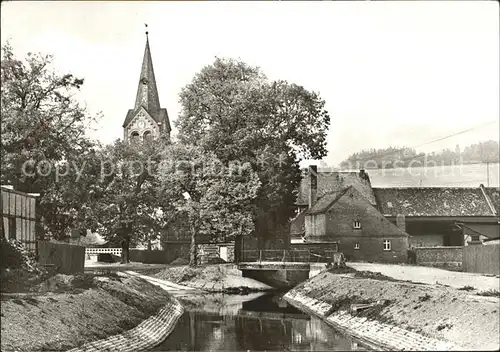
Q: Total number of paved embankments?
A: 2